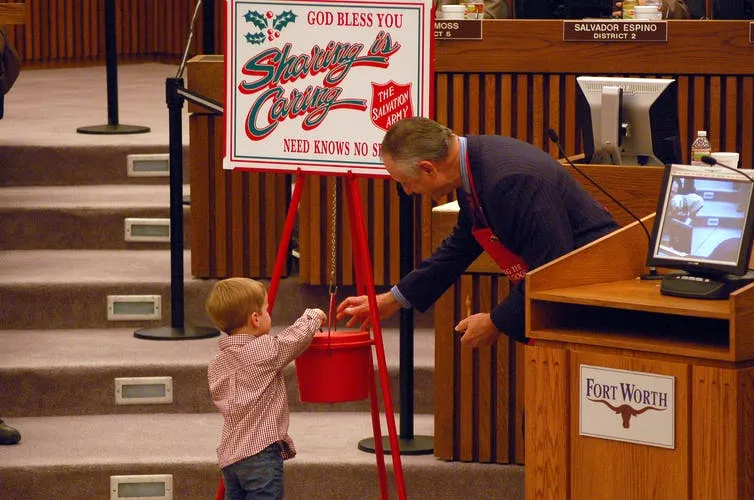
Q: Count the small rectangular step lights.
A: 5